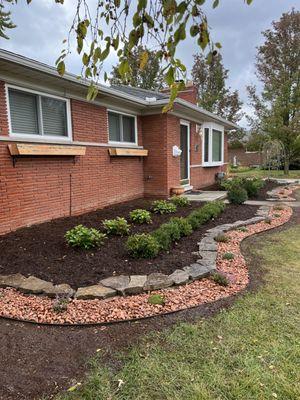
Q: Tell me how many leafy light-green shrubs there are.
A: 5